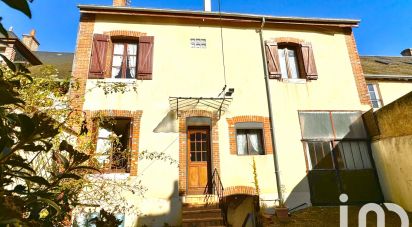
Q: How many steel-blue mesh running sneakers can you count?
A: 0